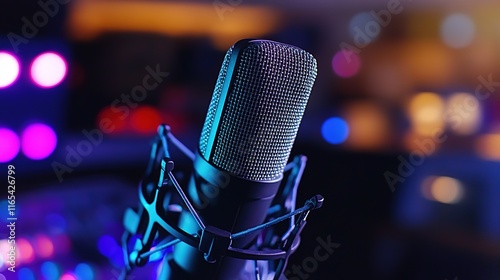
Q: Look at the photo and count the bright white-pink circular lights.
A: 2